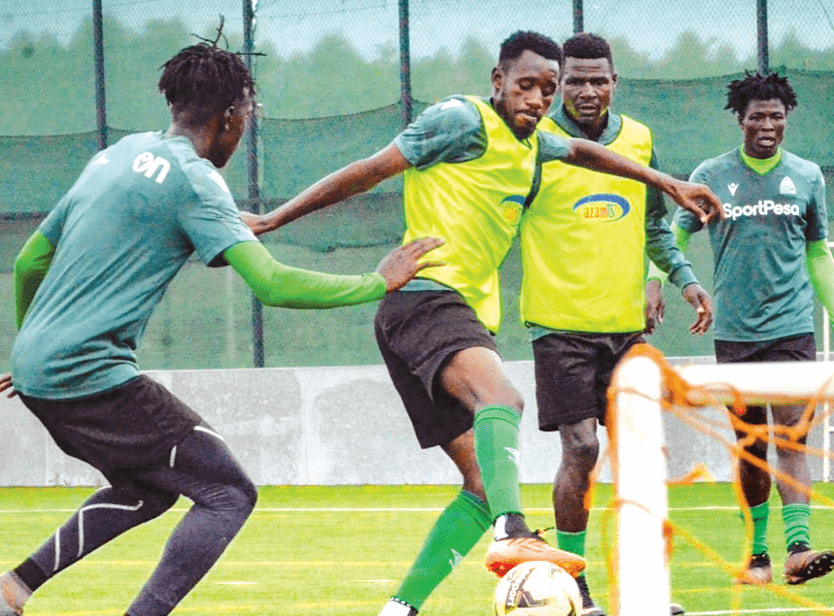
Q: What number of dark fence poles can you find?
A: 5